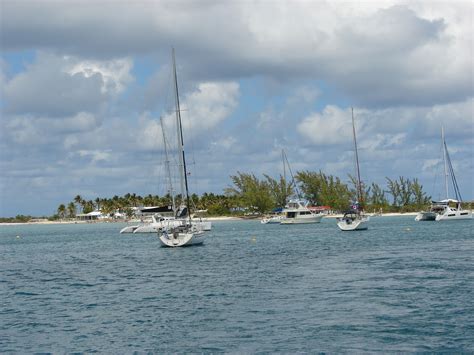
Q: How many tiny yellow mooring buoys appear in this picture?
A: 3